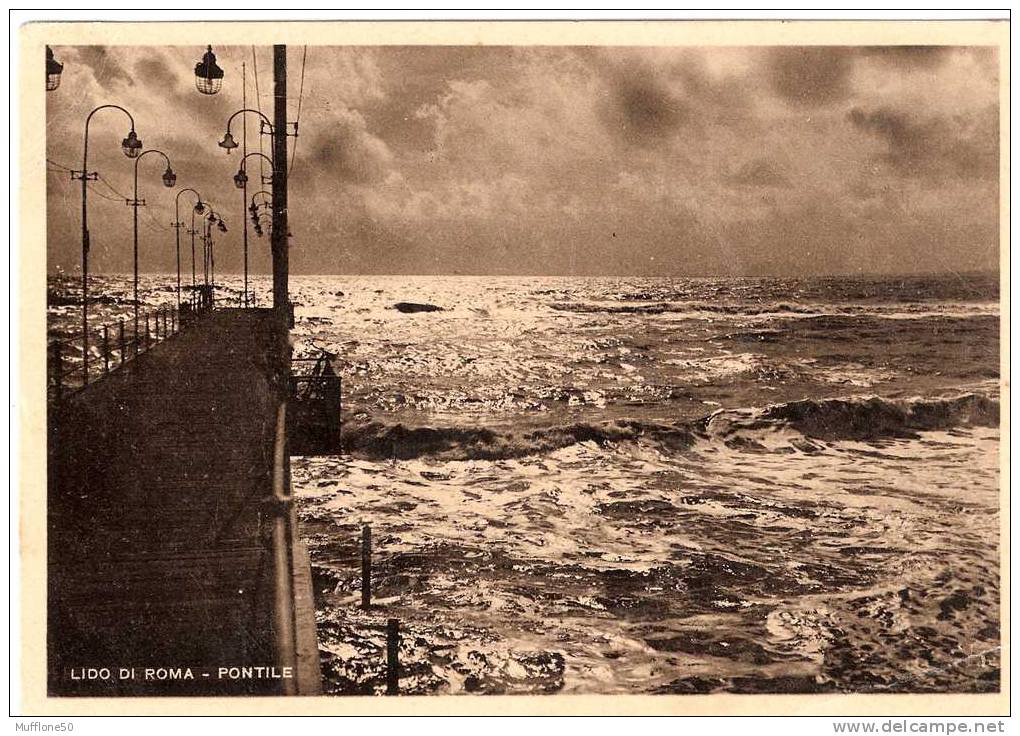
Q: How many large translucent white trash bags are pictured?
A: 0